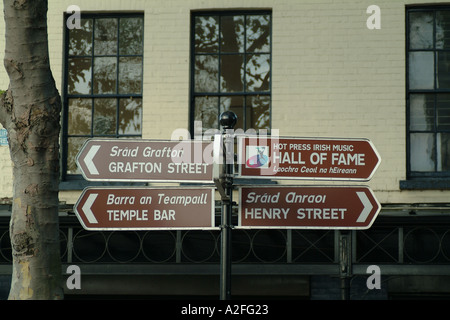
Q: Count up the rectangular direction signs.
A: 4